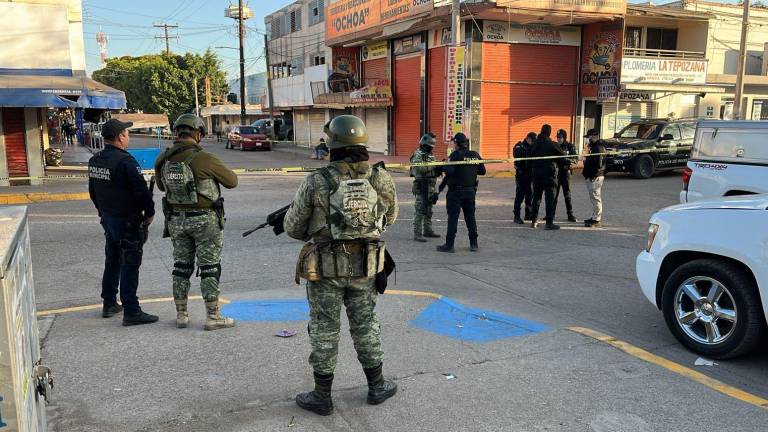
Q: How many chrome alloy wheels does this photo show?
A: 1